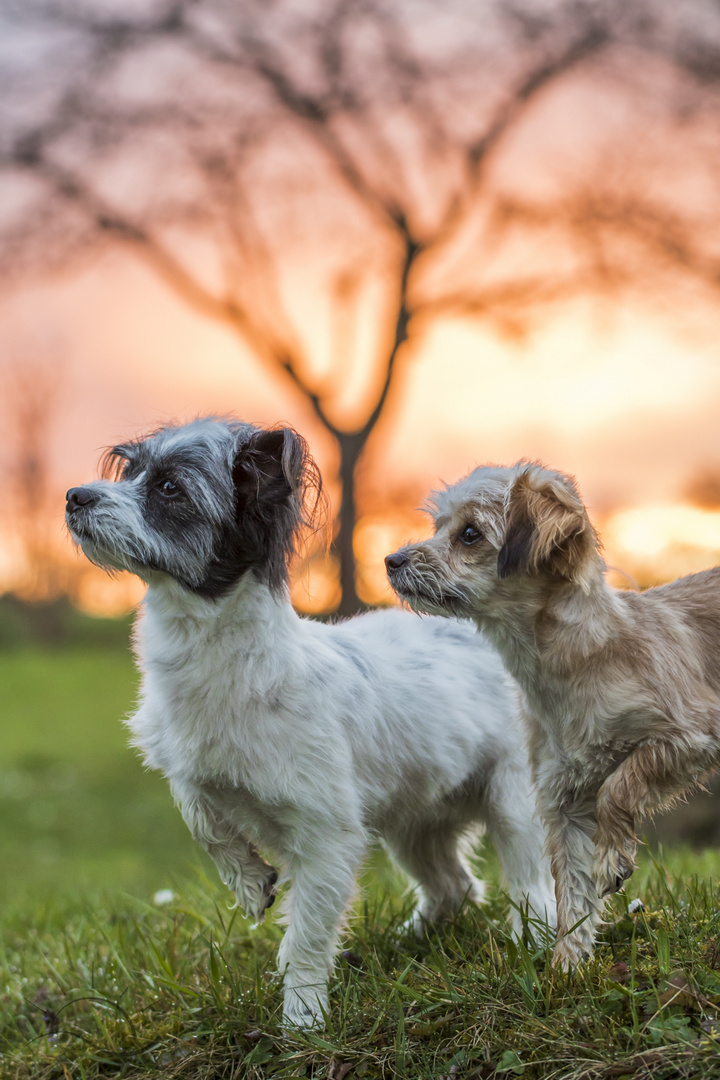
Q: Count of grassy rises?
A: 1